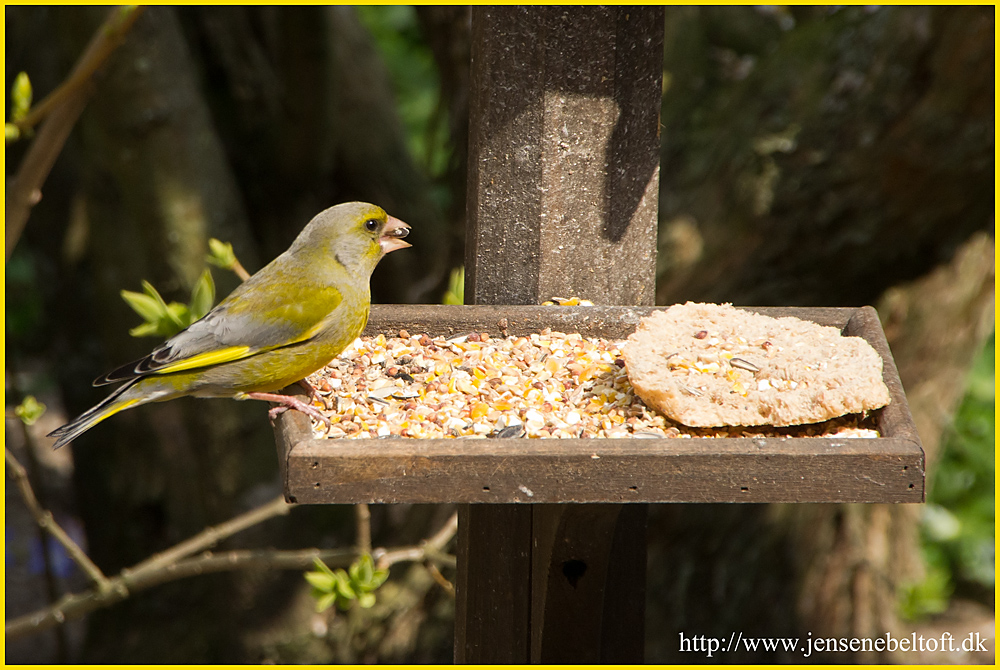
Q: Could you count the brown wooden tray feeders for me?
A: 1